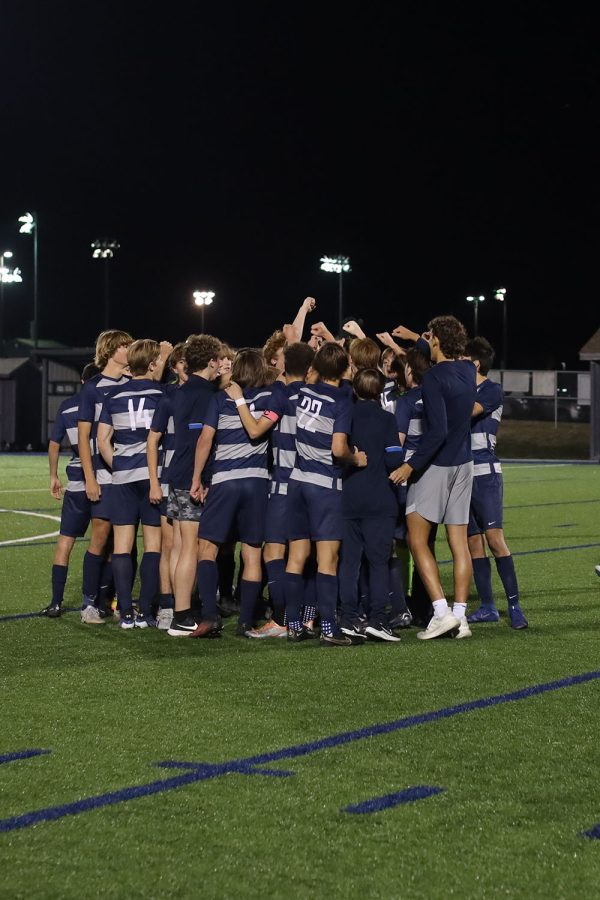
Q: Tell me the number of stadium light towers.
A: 7